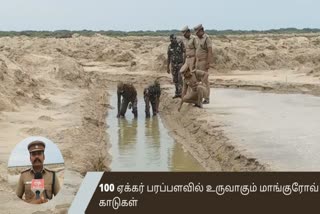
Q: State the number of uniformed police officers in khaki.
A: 4